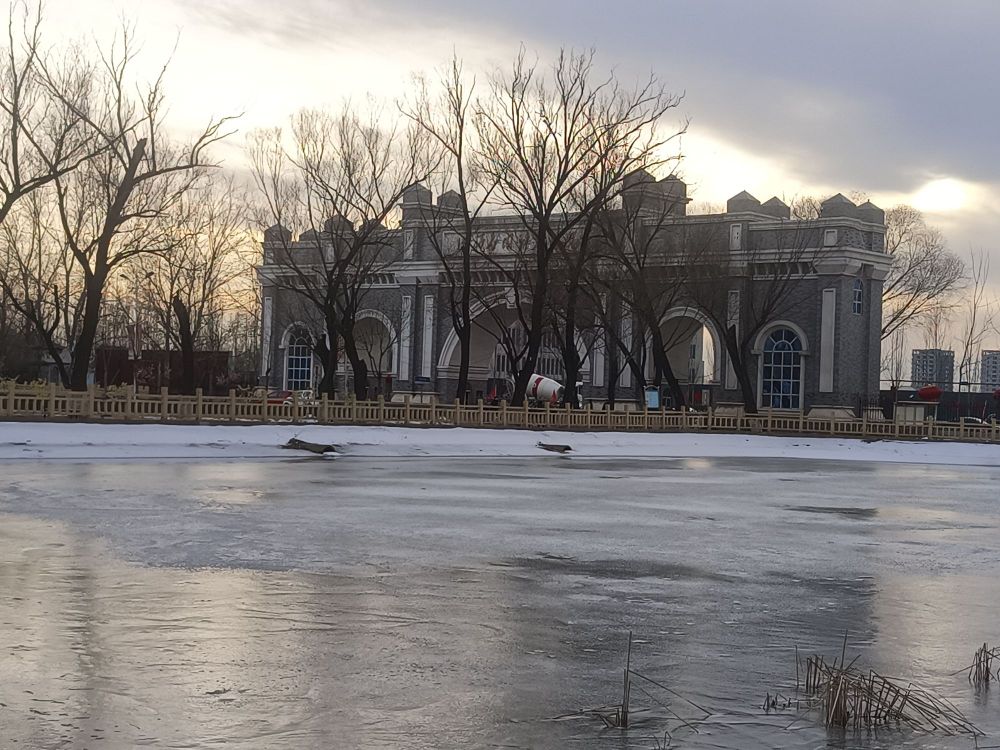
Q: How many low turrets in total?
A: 8